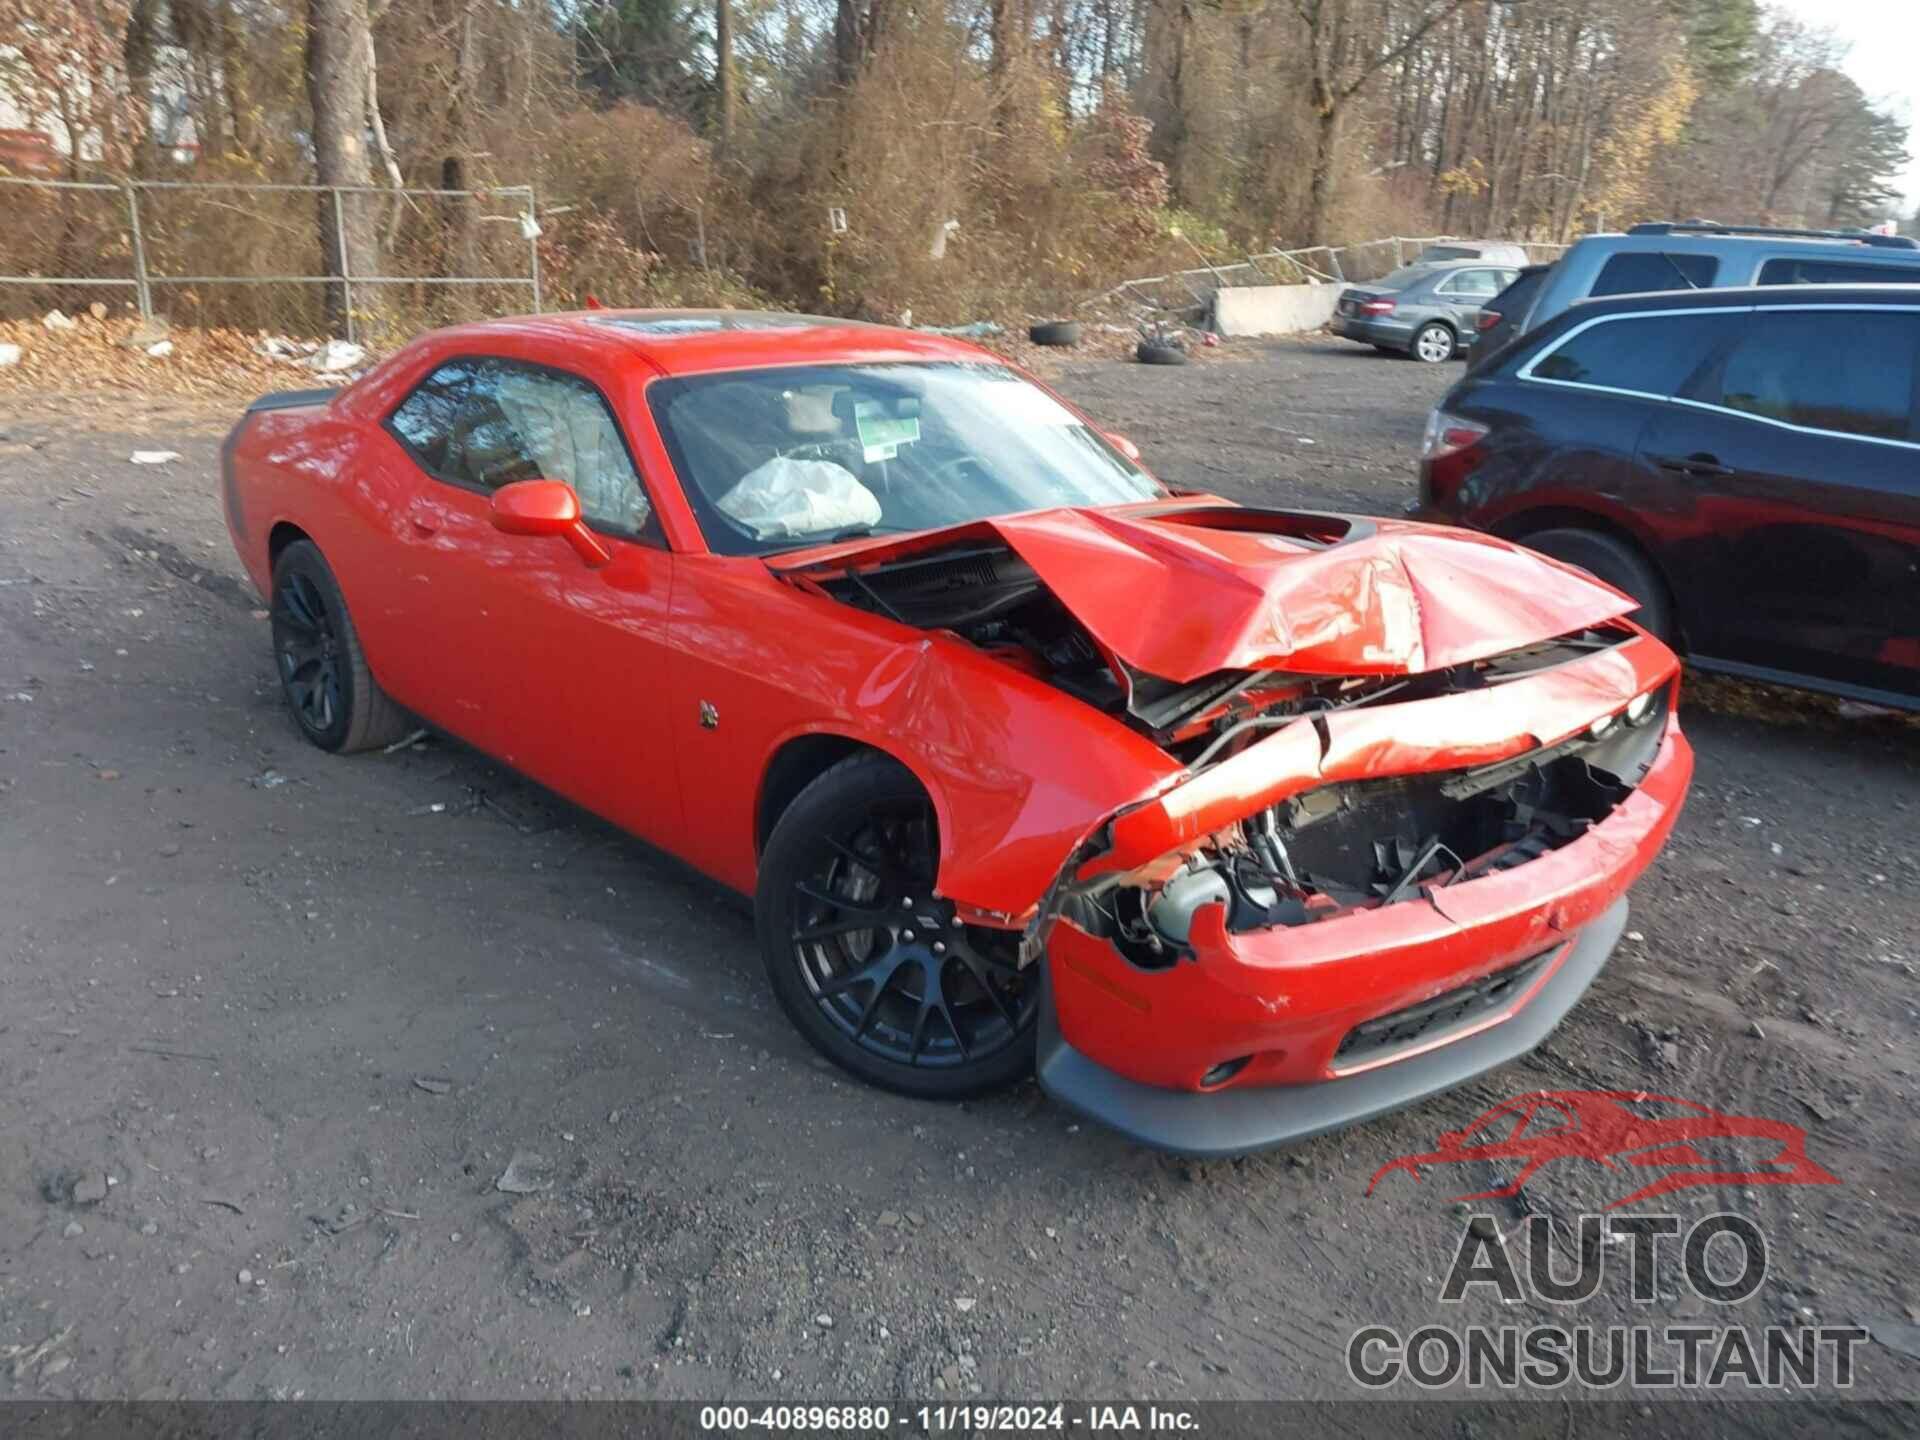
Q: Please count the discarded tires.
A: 2